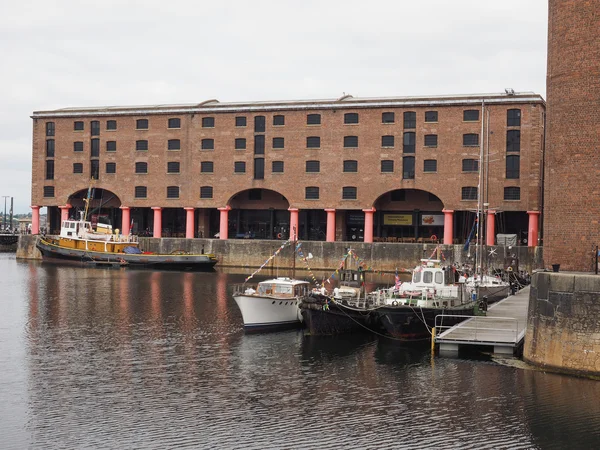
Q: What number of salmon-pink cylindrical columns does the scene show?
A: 12